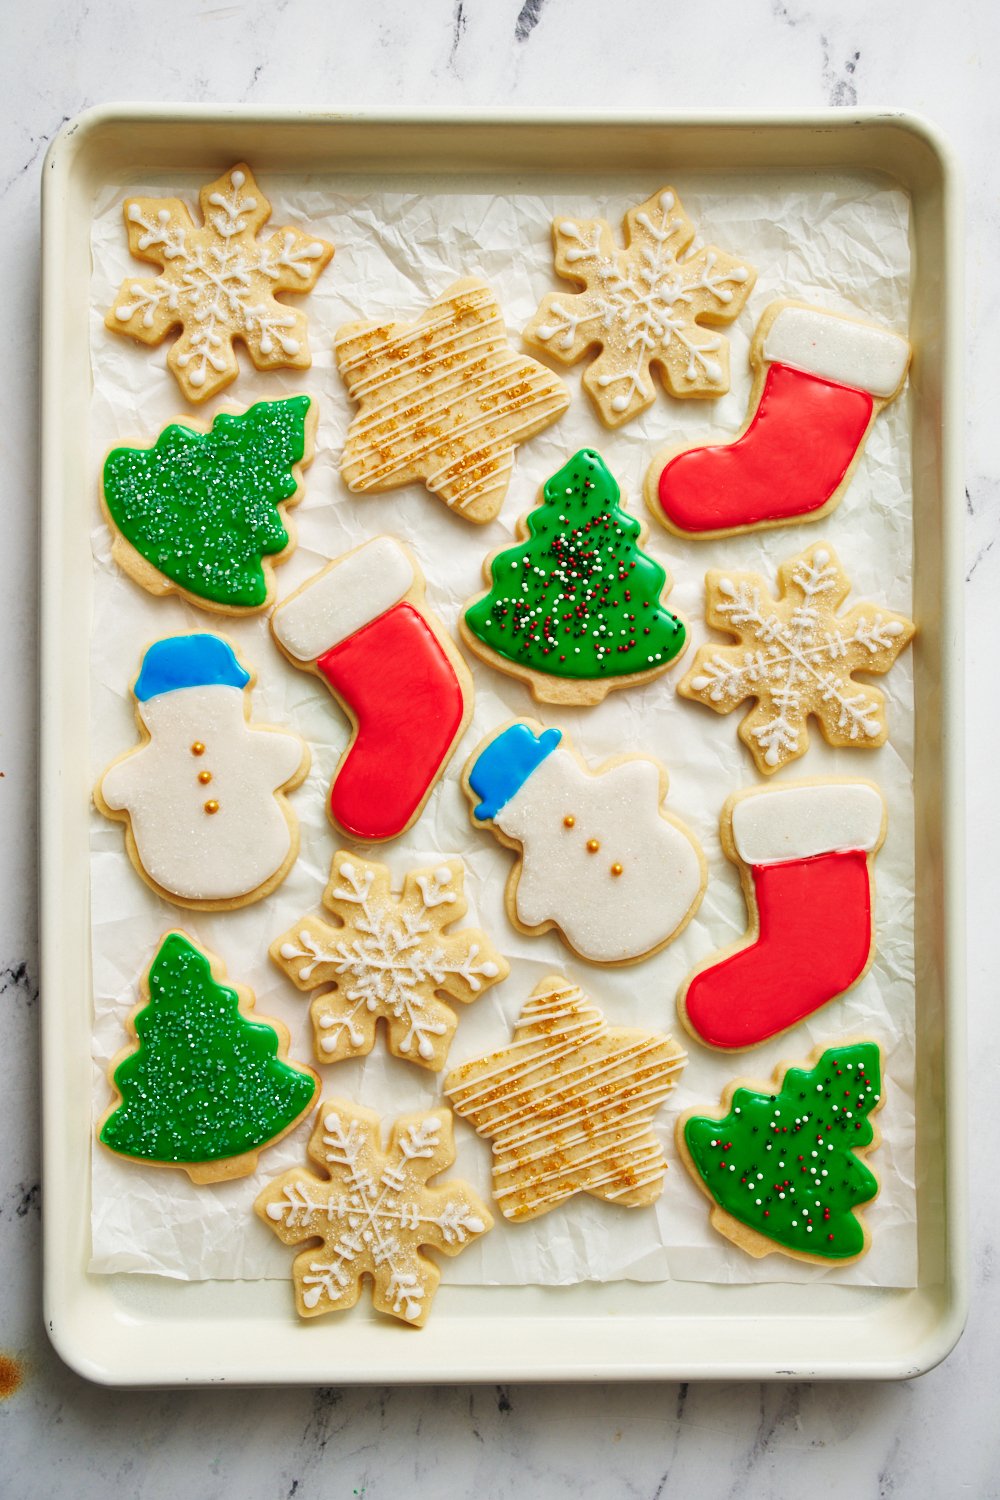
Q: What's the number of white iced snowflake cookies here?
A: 5